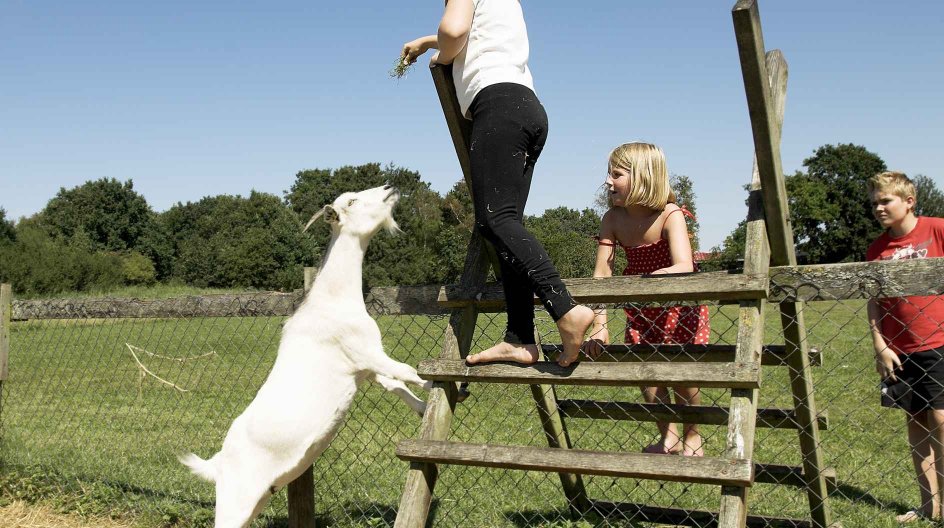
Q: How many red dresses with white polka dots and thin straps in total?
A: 1